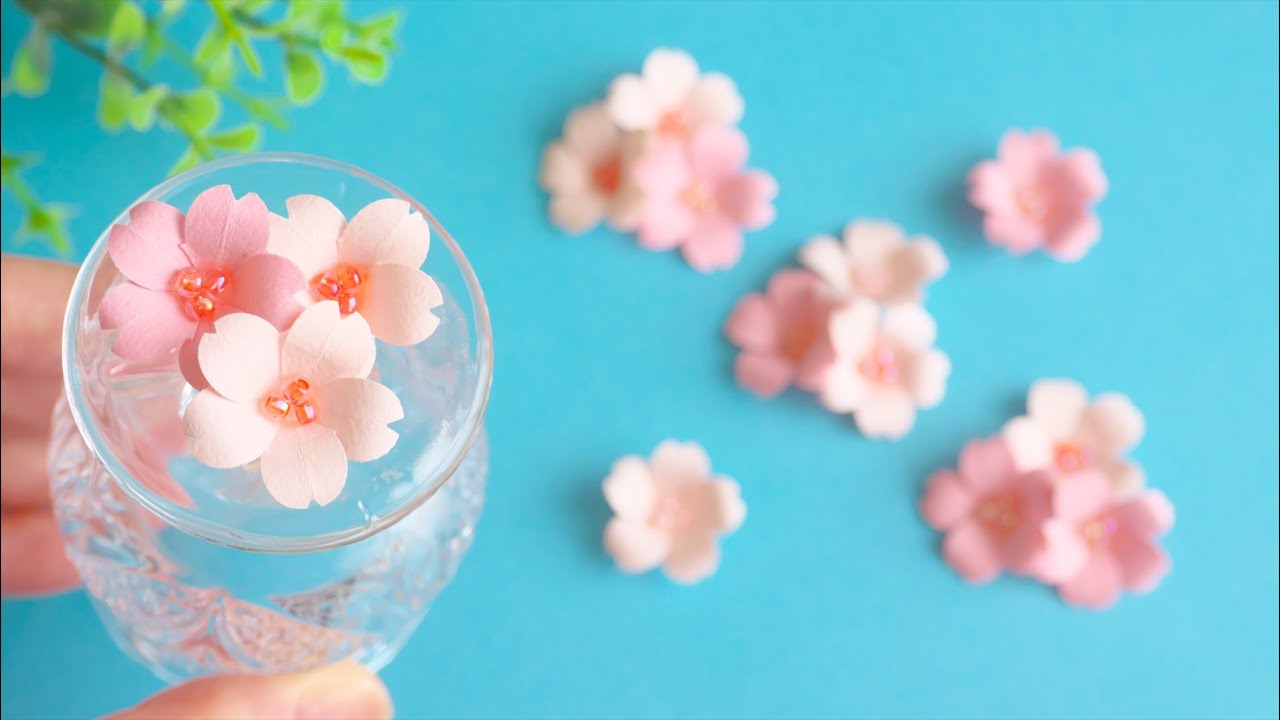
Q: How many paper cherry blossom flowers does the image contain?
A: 14